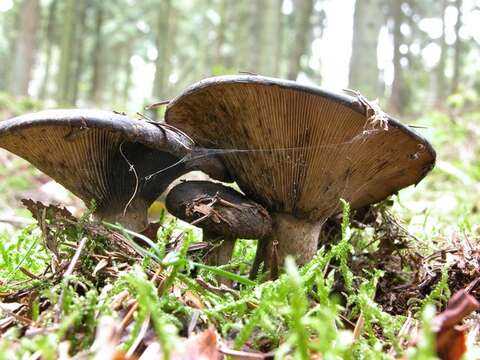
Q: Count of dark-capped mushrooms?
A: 3